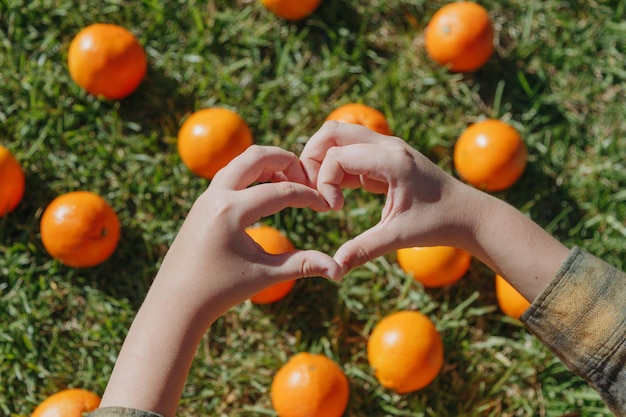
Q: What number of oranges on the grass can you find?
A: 14